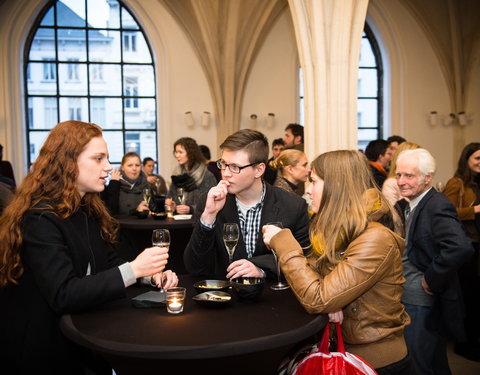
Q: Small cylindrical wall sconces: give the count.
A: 7